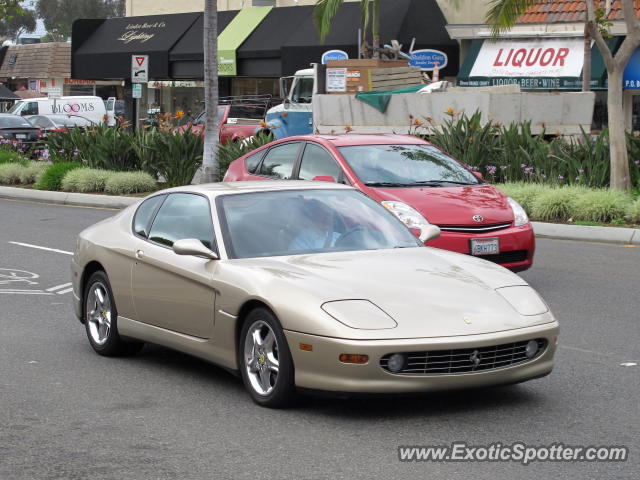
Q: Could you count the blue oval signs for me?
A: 2